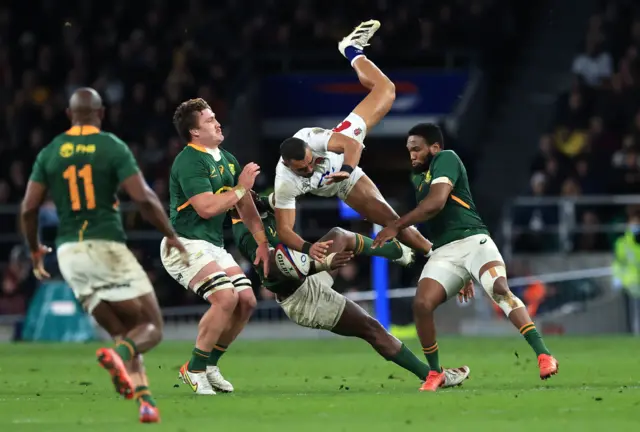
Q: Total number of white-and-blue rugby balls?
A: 1